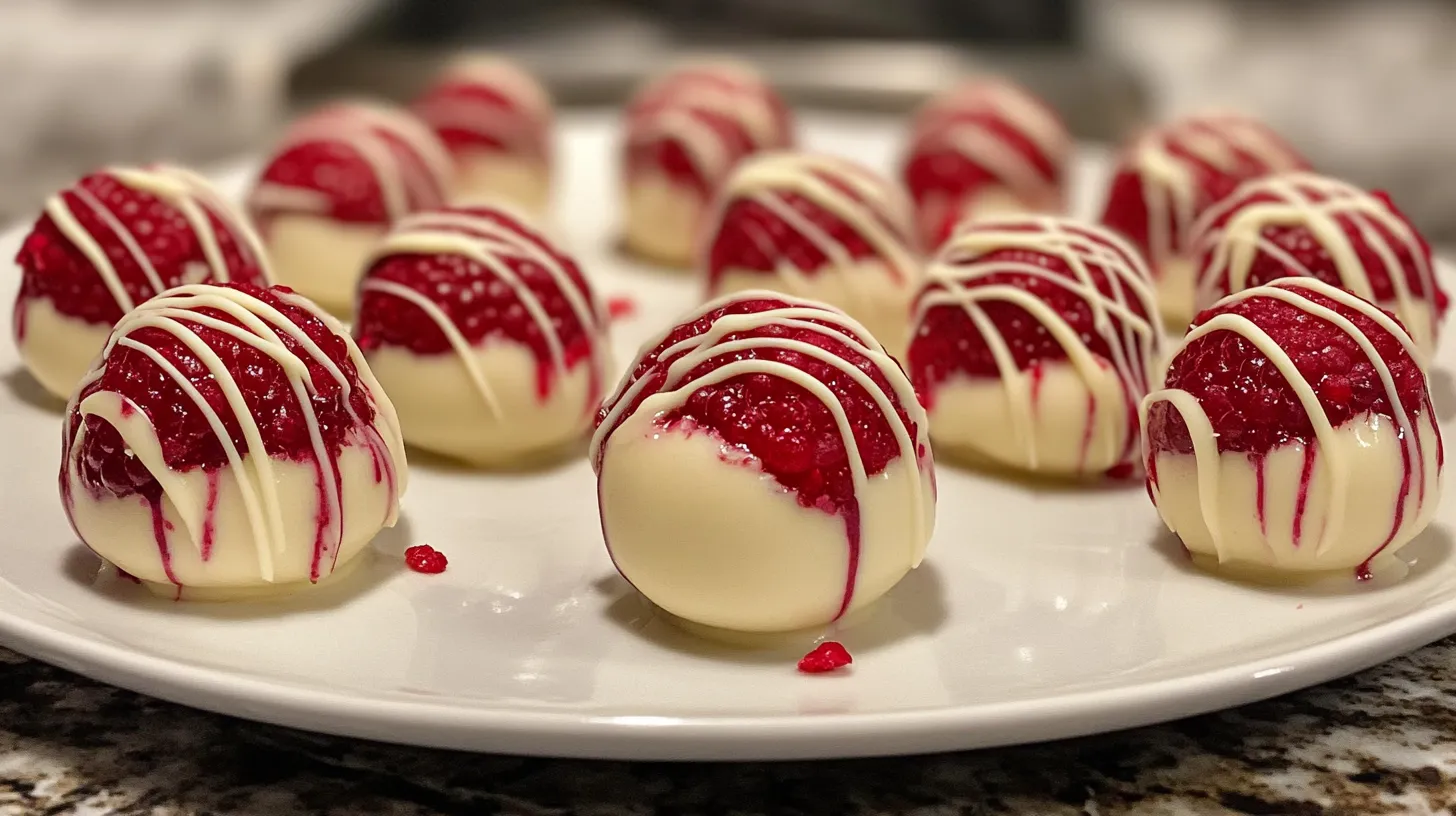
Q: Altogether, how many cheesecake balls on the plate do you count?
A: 13